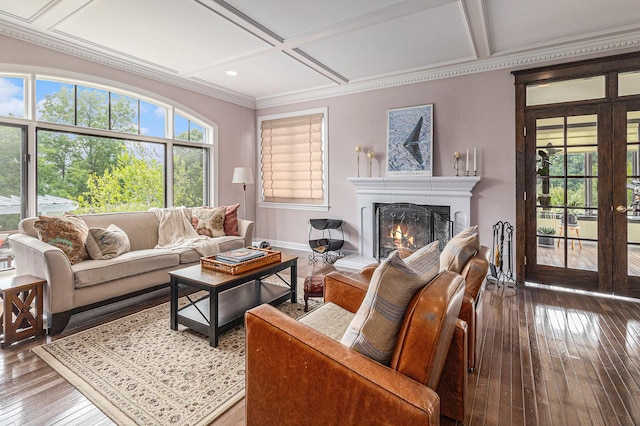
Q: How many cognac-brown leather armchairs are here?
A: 2